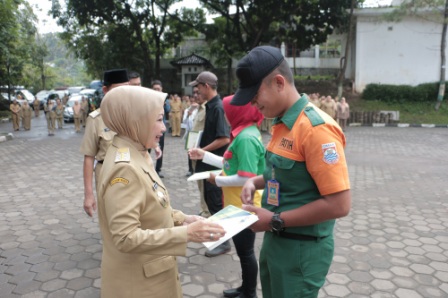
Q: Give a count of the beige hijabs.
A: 1